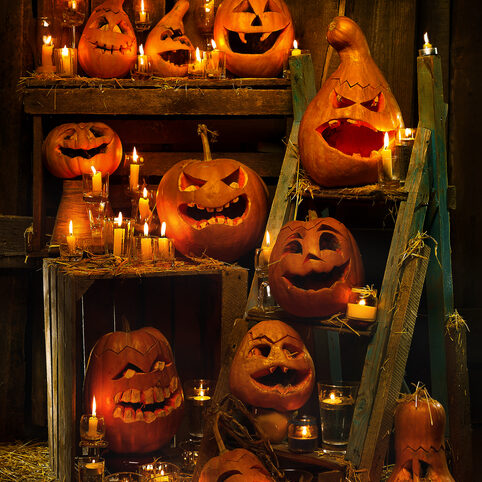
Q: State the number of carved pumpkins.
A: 11